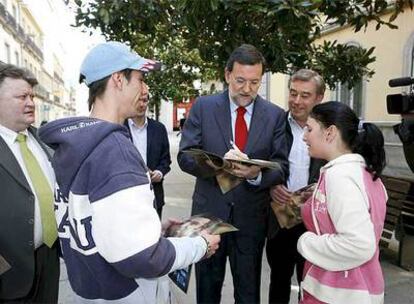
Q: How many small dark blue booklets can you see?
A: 1